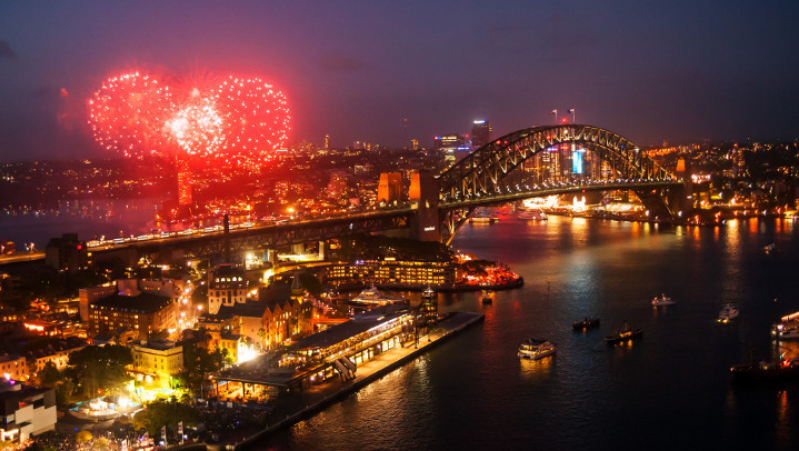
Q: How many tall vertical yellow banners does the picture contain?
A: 0